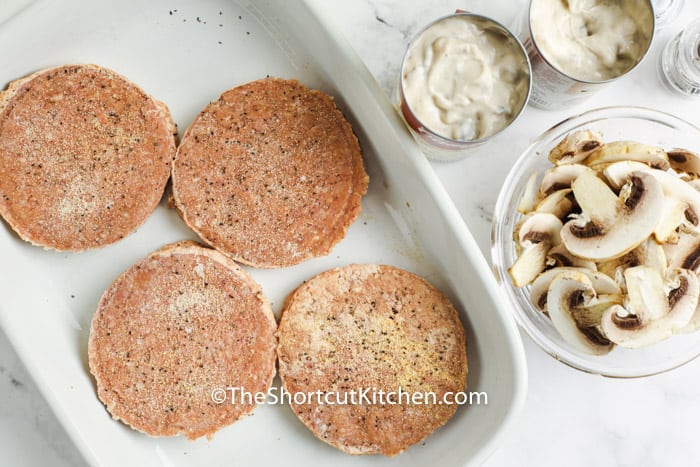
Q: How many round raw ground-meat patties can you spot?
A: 4